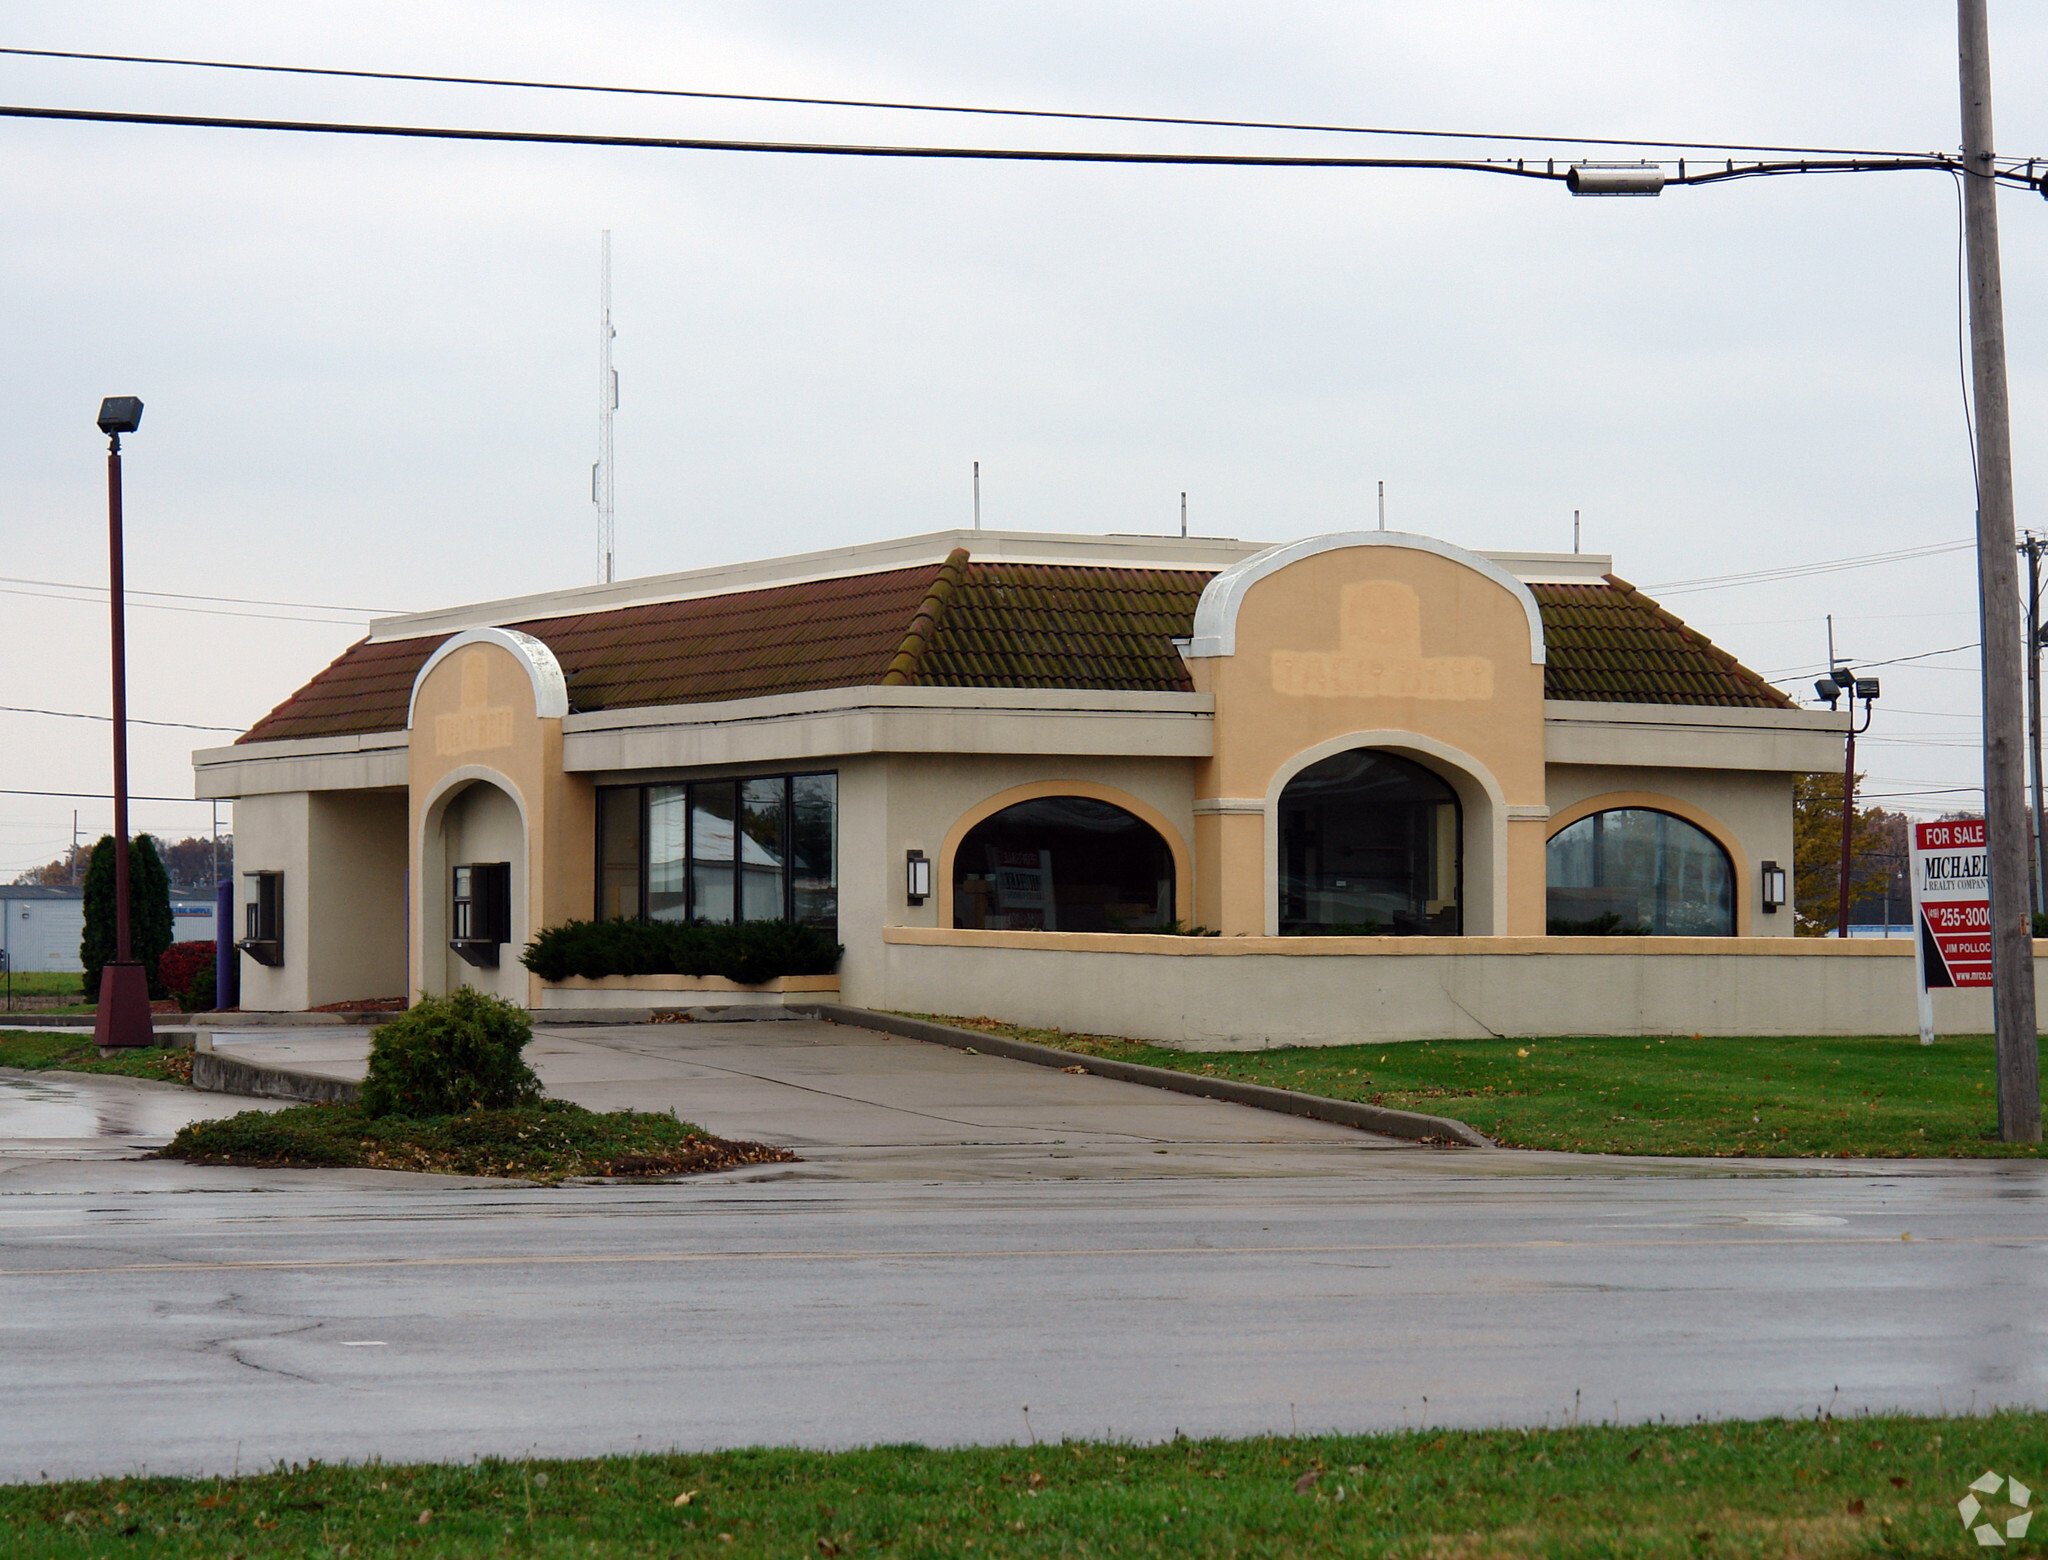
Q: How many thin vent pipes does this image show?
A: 4